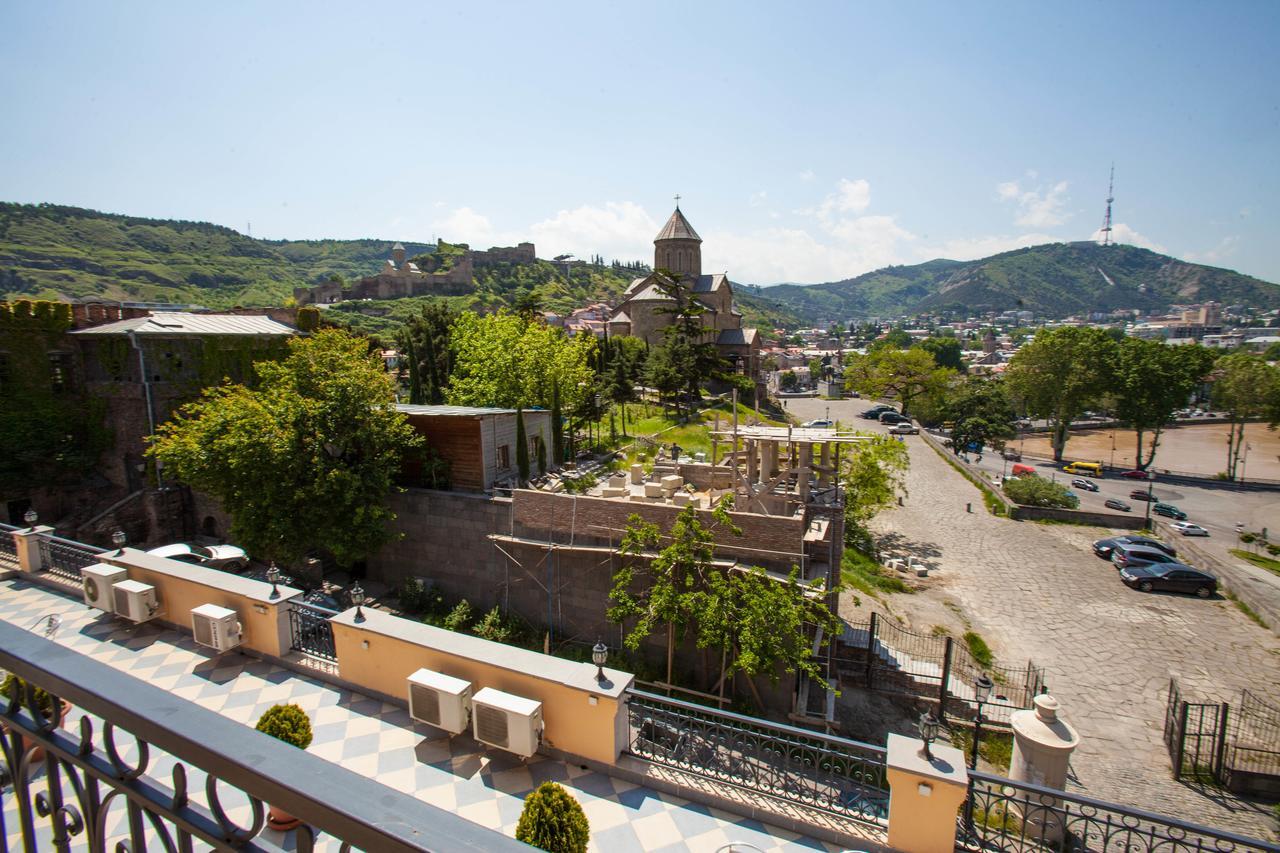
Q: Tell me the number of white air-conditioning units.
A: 5